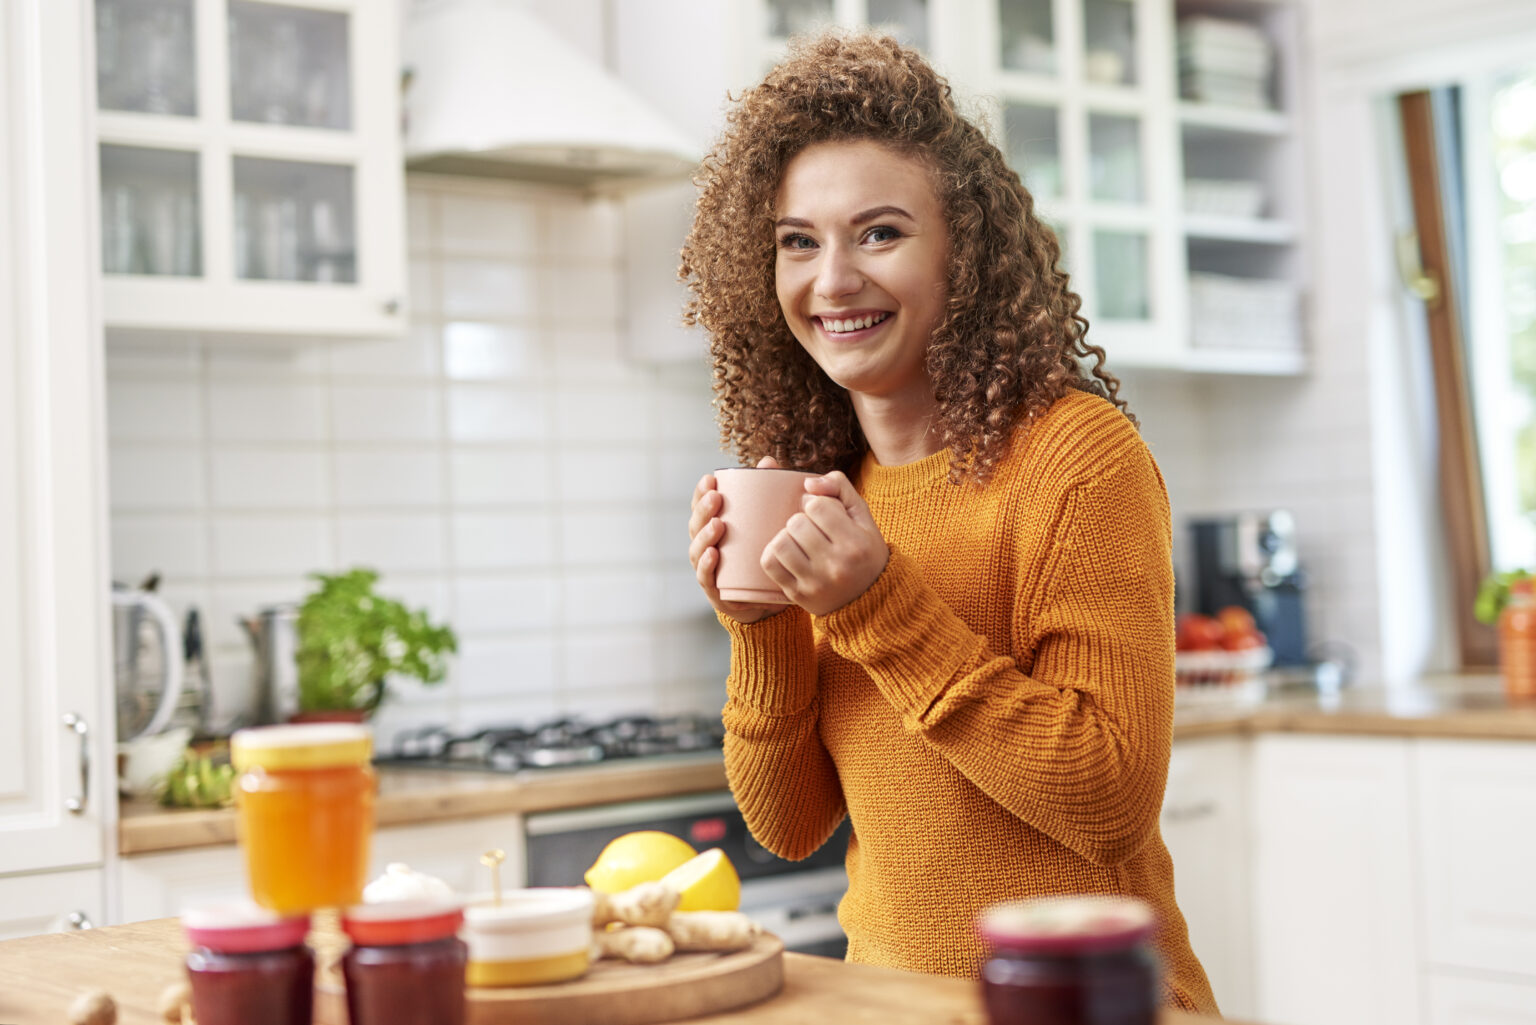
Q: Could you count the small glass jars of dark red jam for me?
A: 3